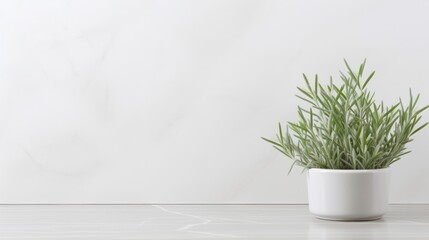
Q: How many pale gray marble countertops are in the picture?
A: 1